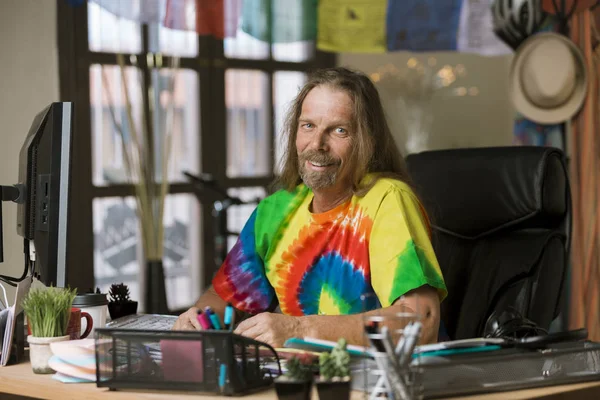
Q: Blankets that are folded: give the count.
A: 0